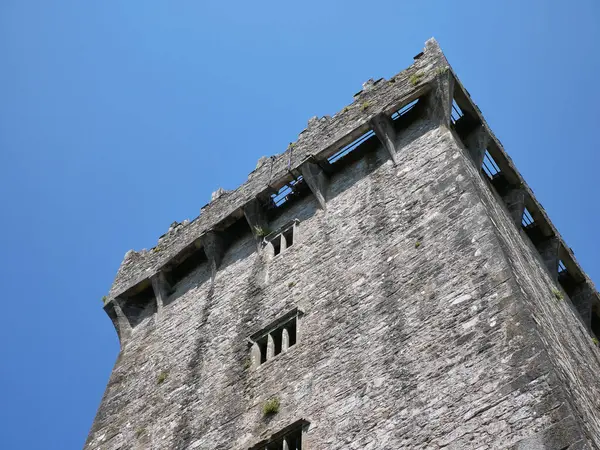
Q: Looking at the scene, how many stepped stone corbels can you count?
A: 11